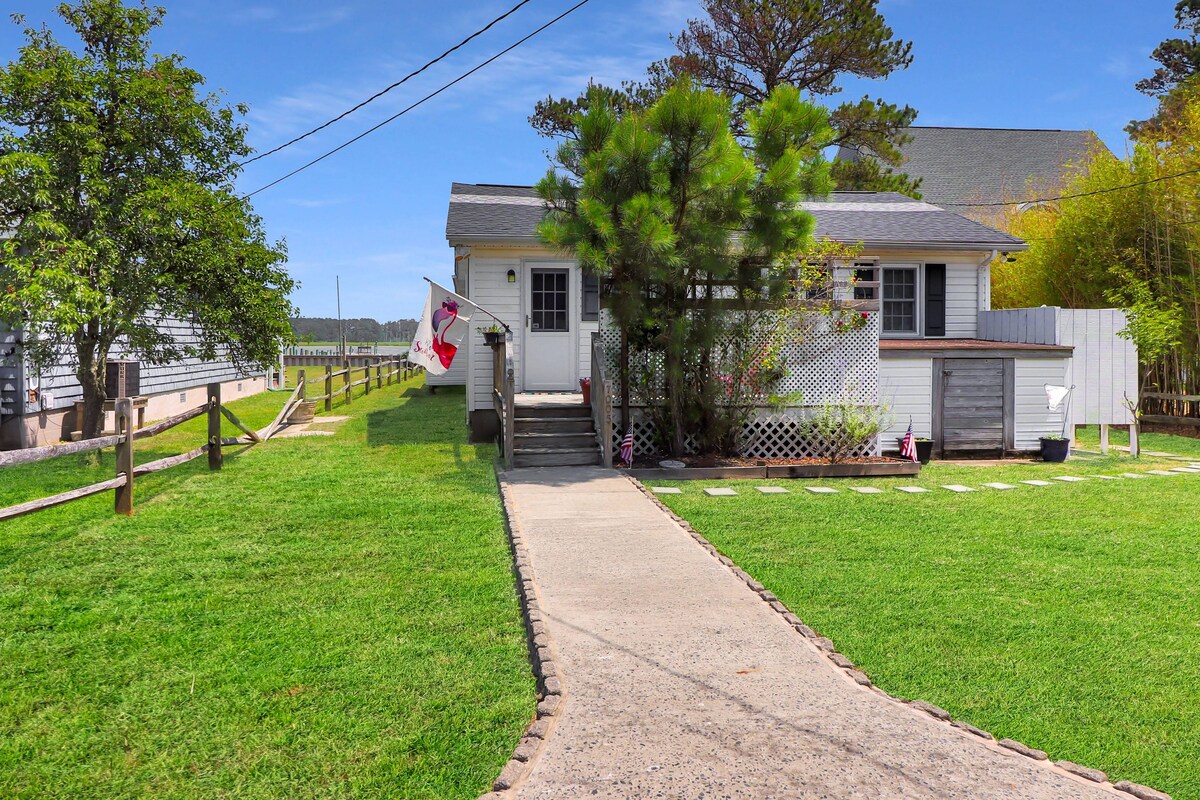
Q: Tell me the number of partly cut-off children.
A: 0